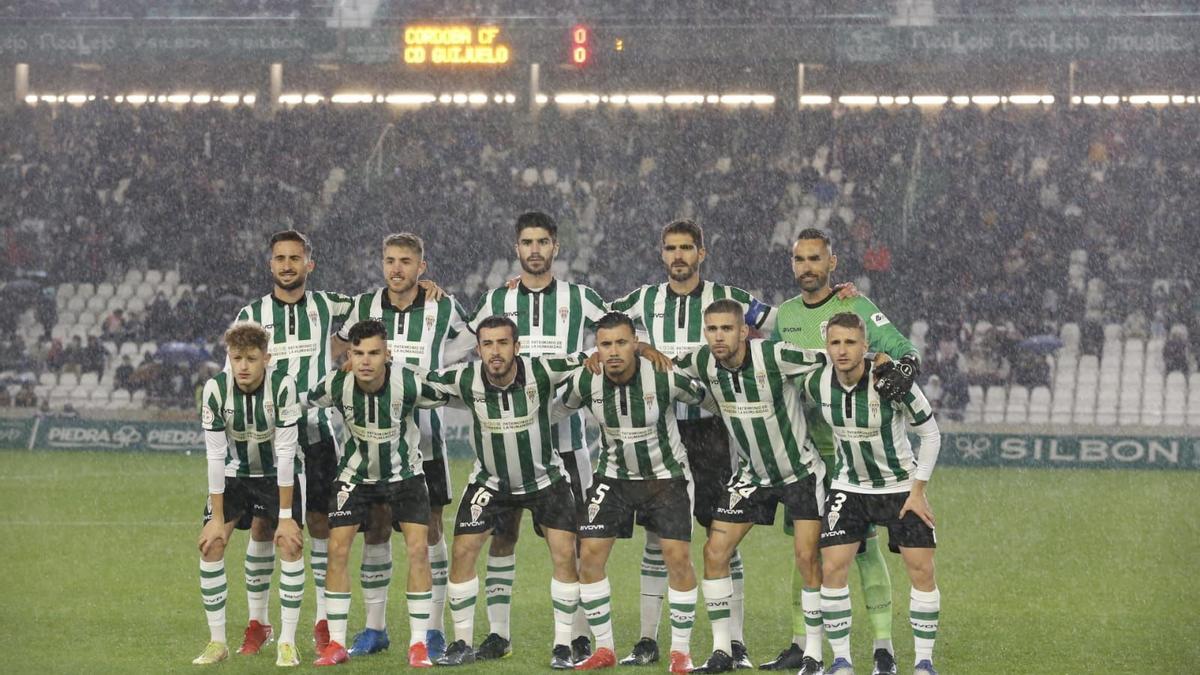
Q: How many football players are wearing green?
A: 11